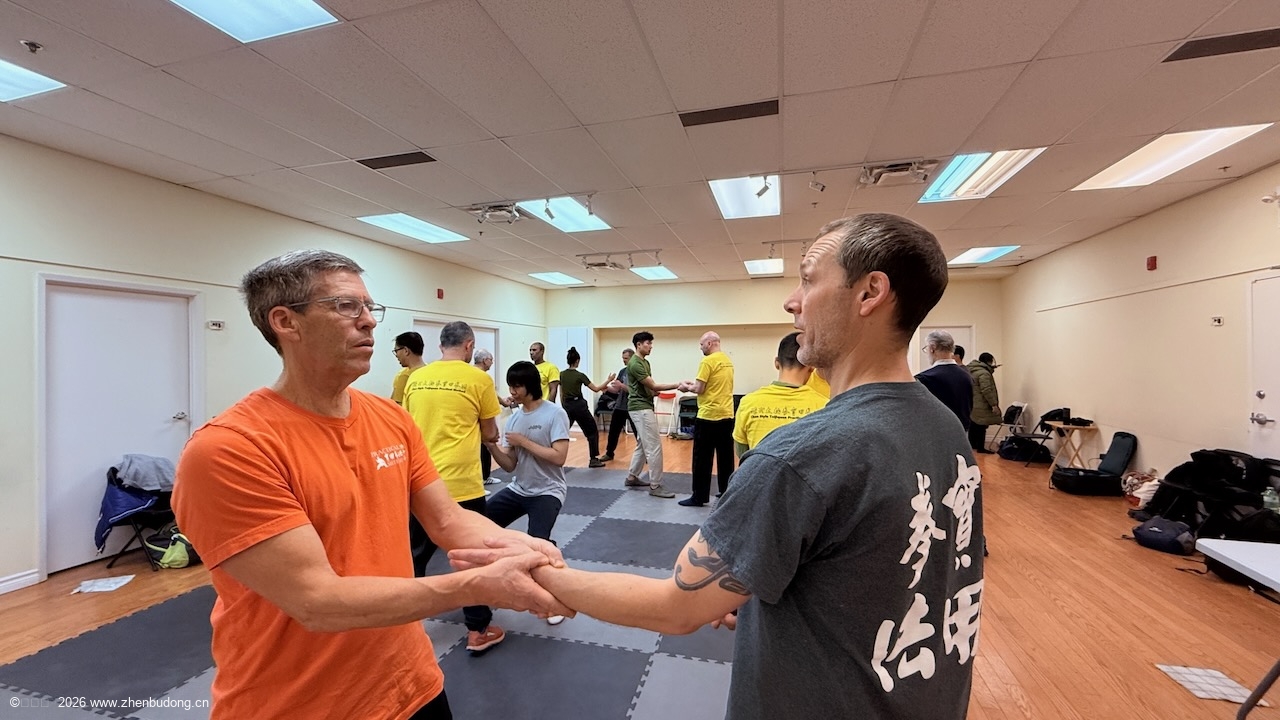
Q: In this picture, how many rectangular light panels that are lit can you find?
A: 11